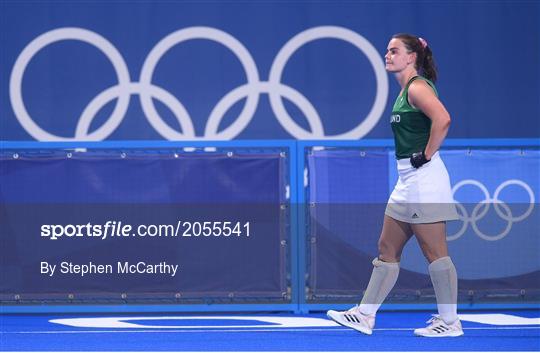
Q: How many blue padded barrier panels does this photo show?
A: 2